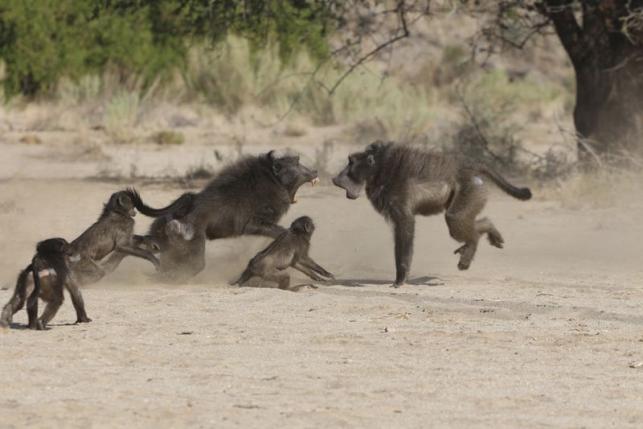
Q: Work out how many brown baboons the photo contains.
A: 5